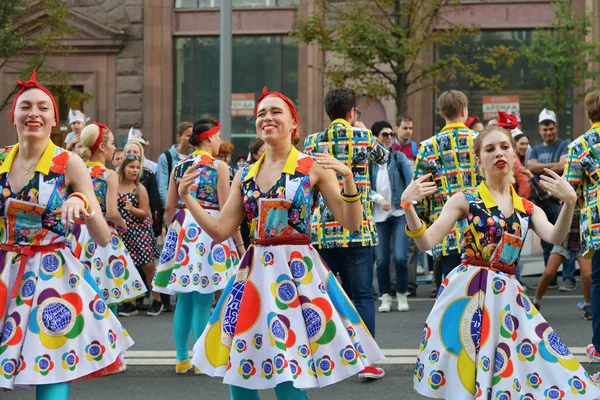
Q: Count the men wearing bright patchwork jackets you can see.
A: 3